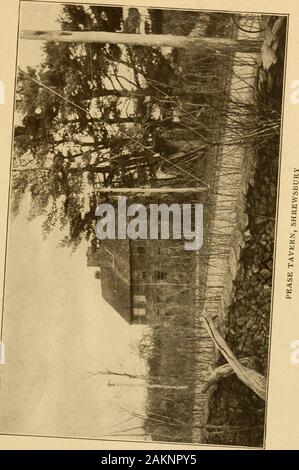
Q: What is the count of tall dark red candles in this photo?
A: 0